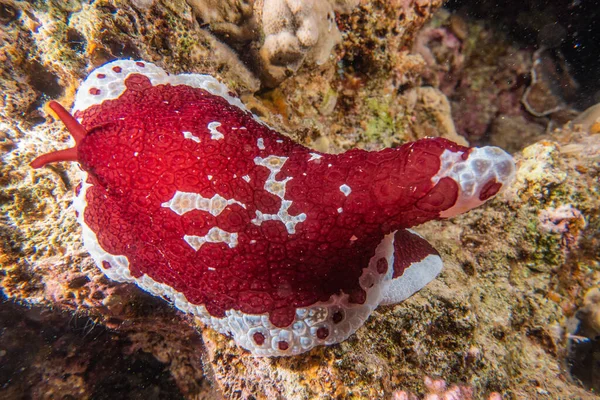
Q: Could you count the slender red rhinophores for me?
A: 2